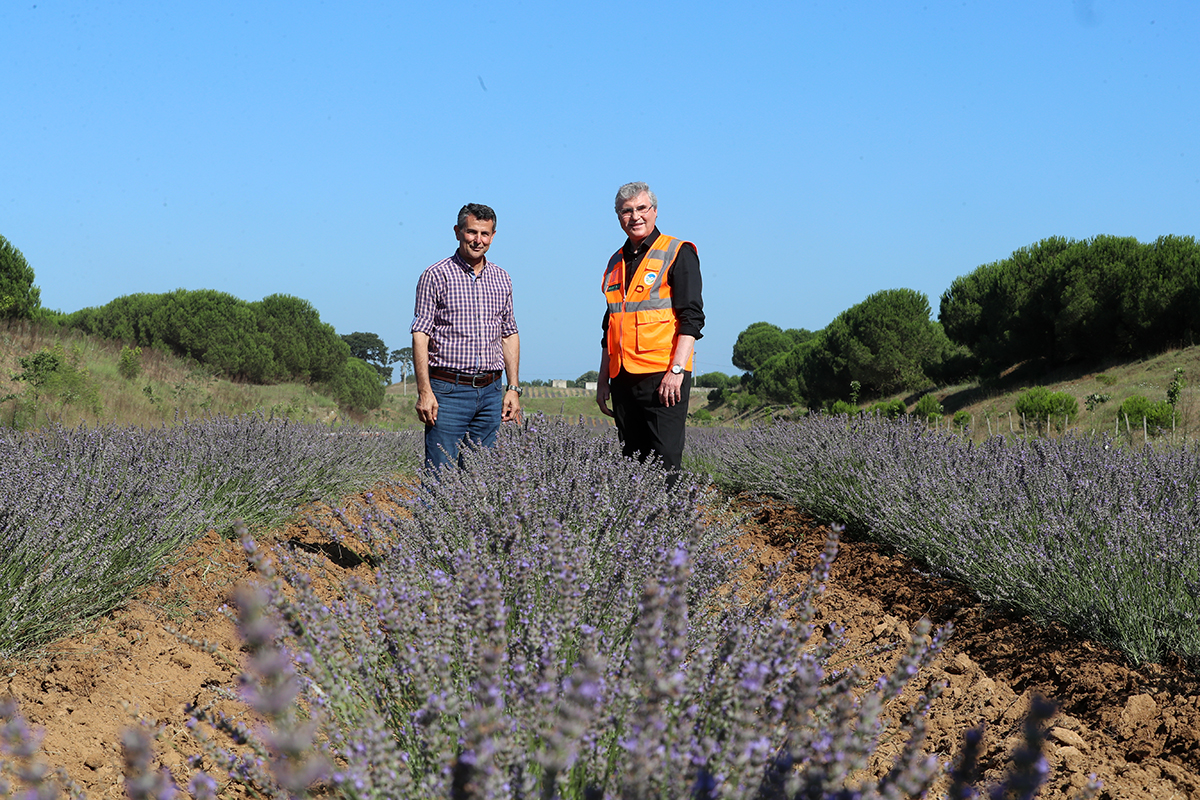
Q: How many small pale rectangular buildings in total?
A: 2